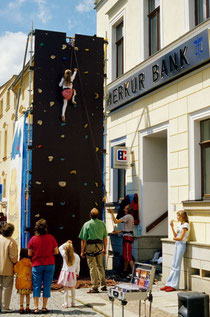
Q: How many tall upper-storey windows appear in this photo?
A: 3